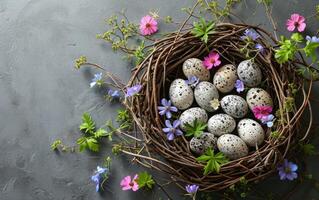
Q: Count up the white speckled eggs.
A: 12